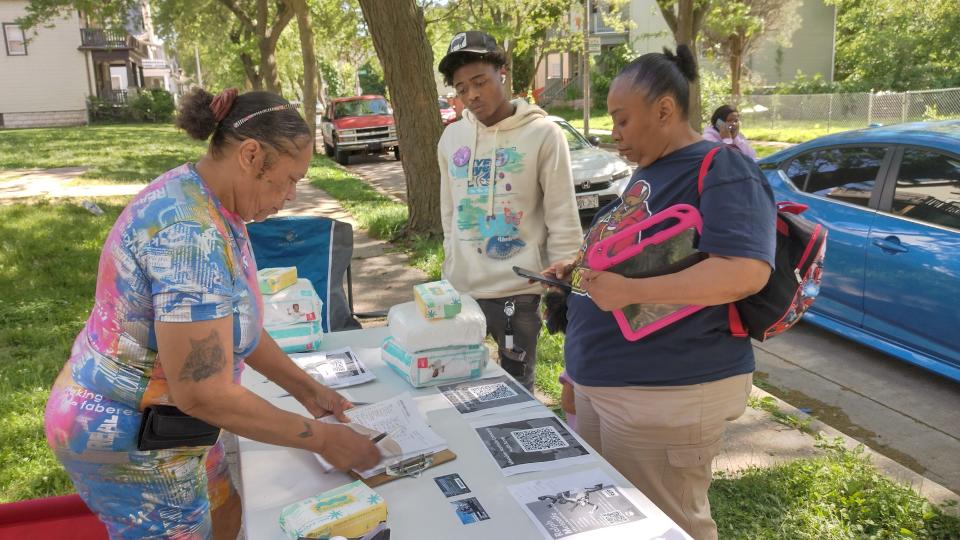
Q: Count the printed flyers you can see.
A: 4